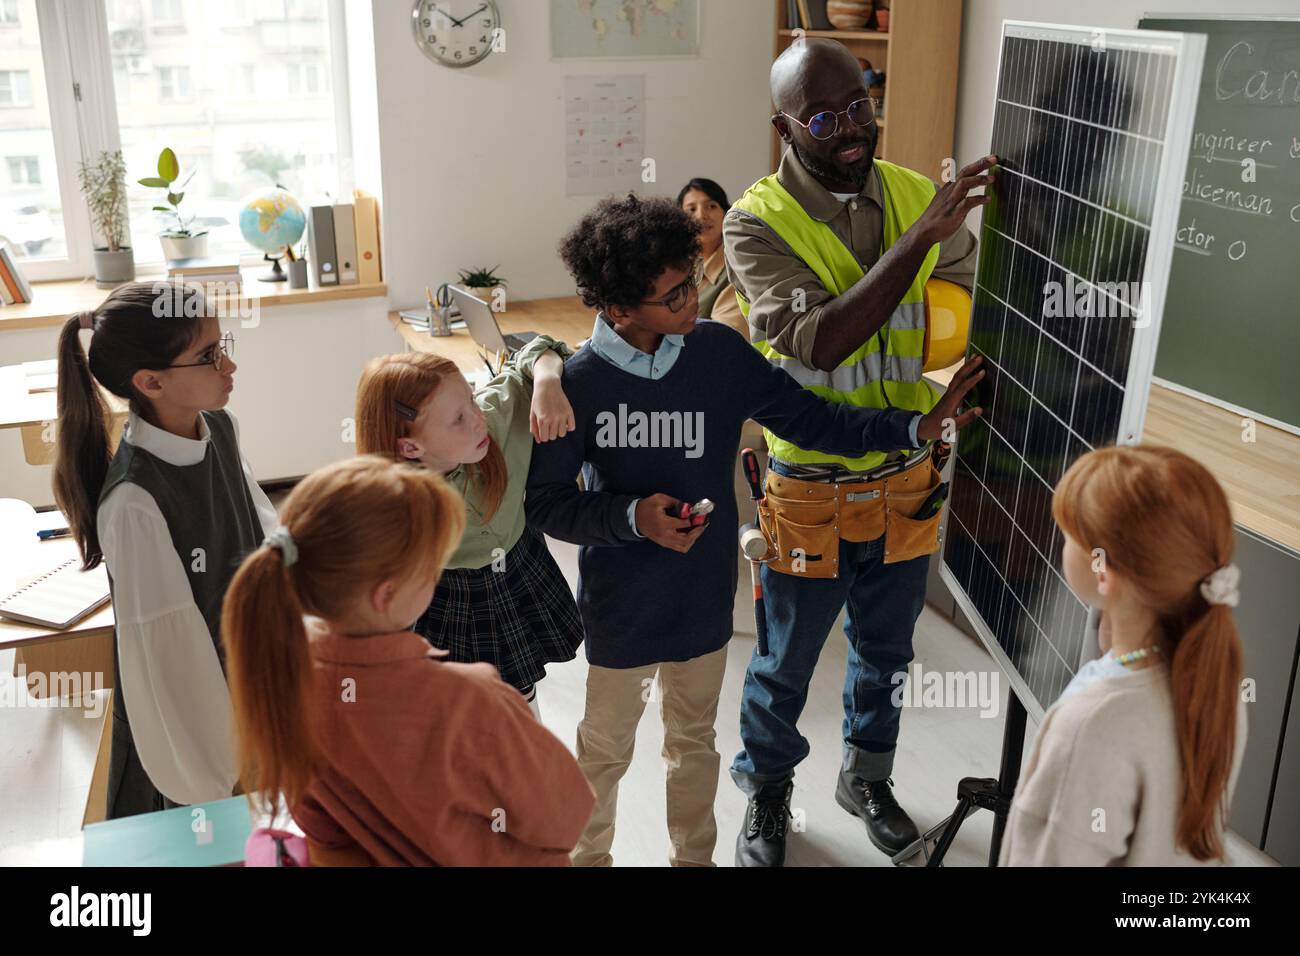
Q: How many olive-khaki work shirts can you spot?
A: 1